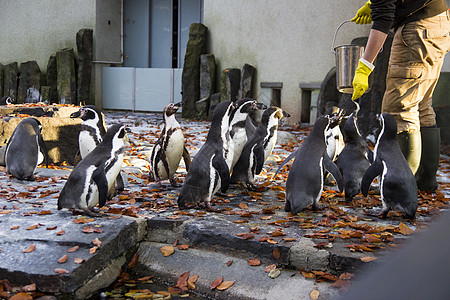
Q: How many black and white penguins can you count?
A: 11